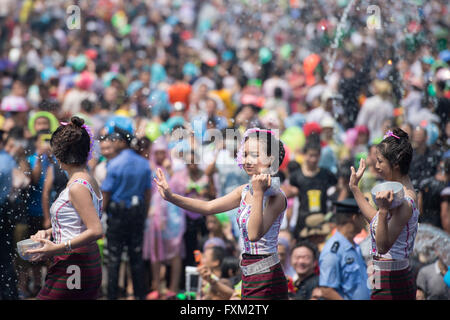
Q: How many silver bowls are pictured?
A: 3